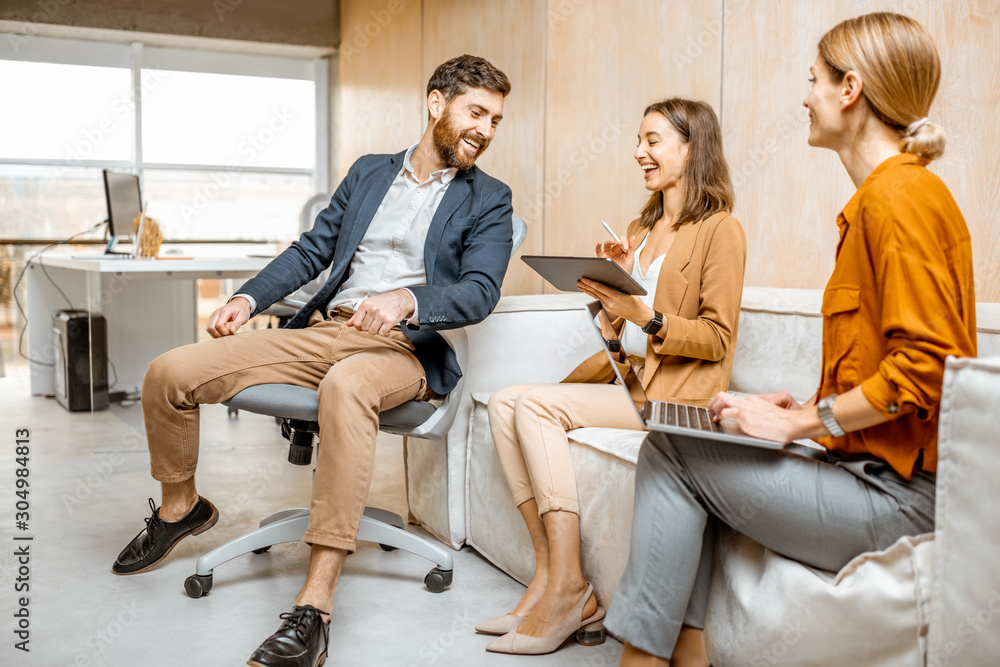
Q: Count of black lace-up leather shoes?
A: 2